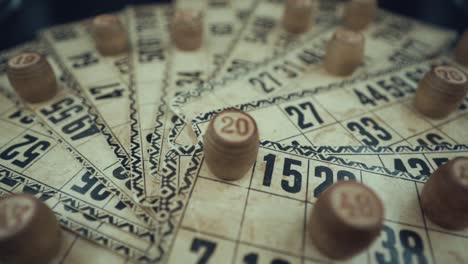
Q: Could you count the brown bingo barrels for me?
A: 12